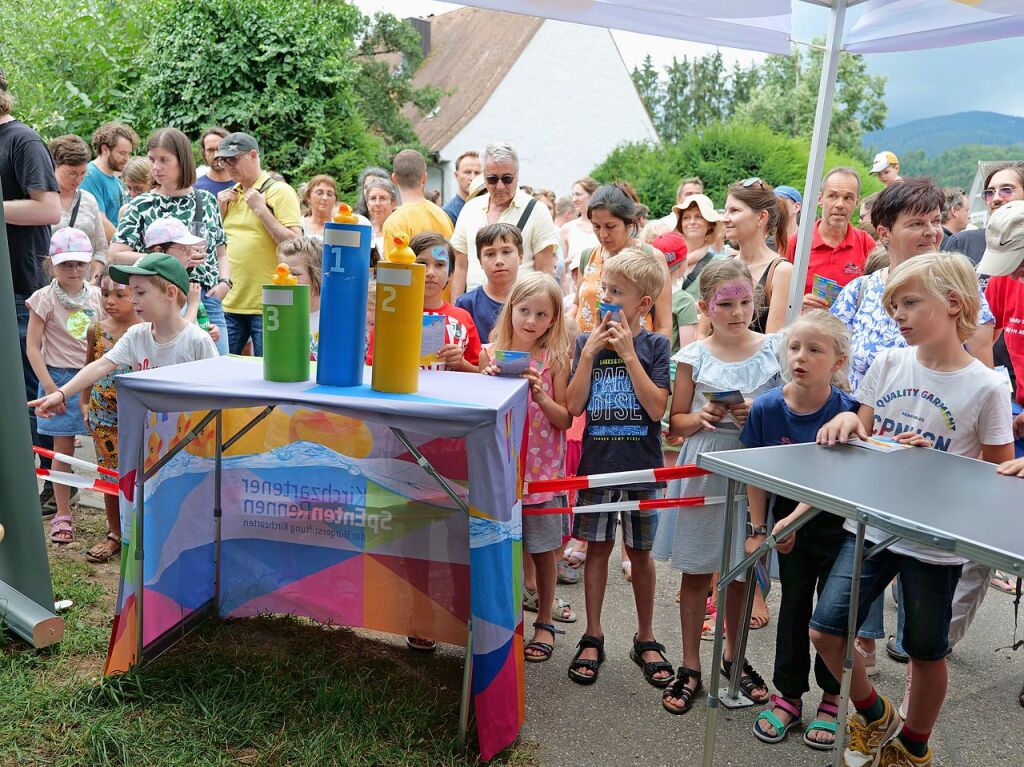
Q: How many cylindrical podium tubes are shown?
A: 3